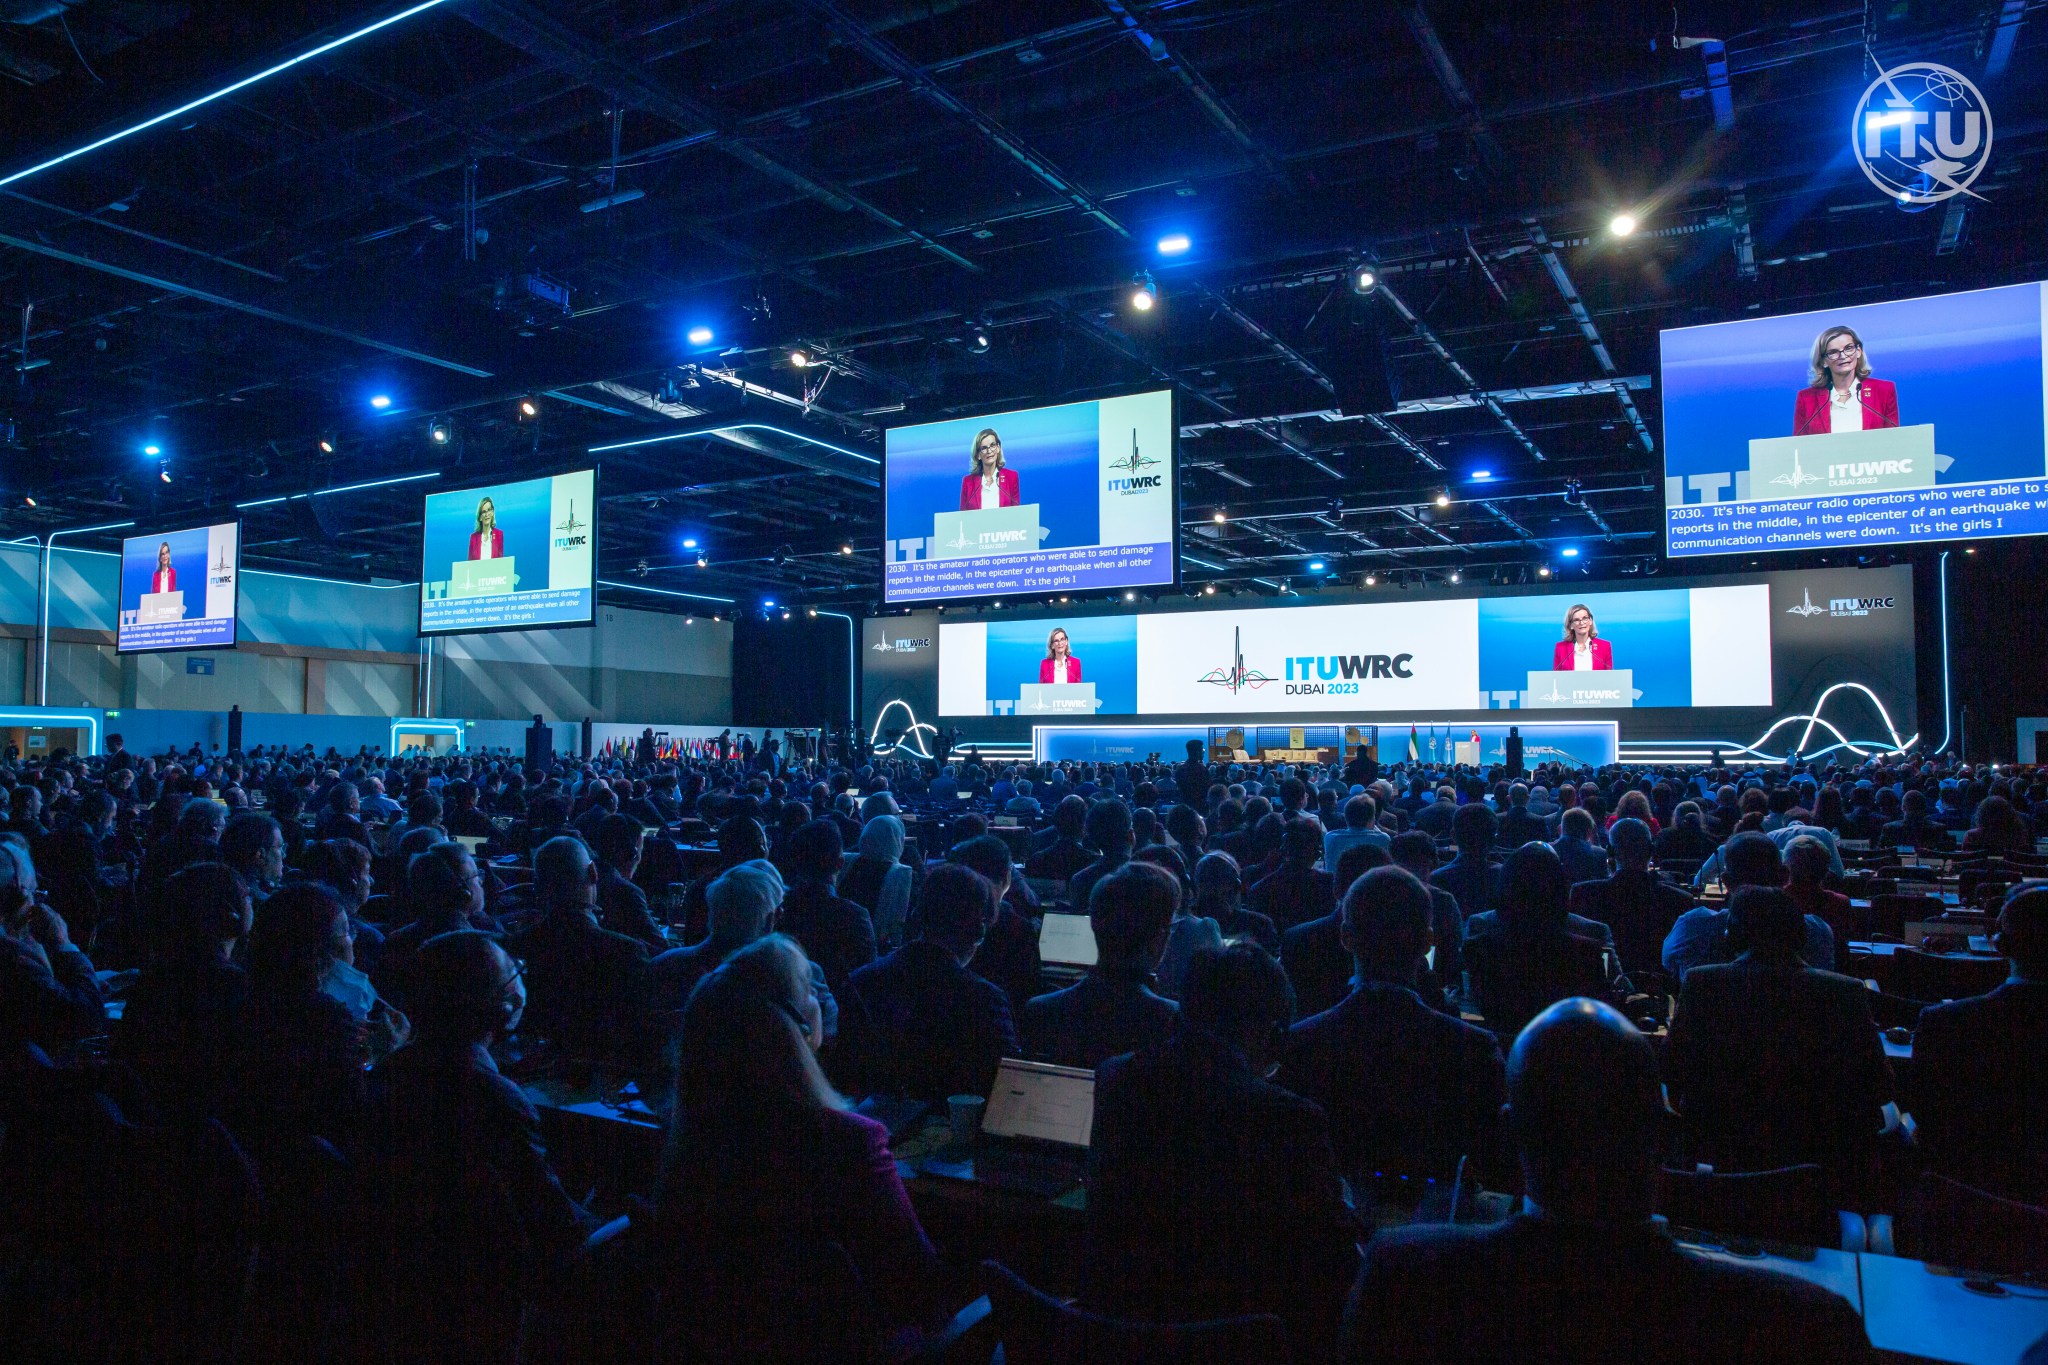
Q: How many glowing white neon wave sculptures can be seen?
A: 2